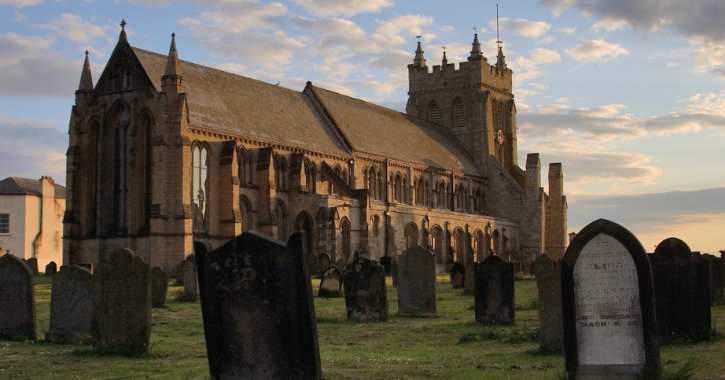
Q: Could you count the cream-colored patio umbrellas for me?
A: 0